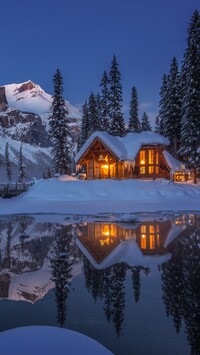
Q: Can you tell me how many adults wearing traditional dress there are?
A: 0